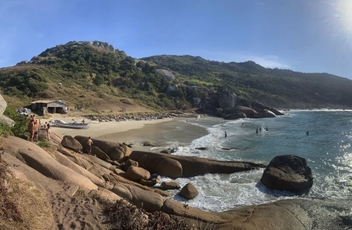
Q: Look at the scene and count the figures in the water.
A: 6